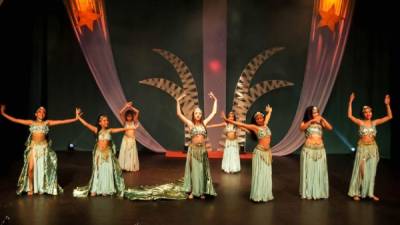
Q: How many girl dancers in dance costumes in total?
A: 8